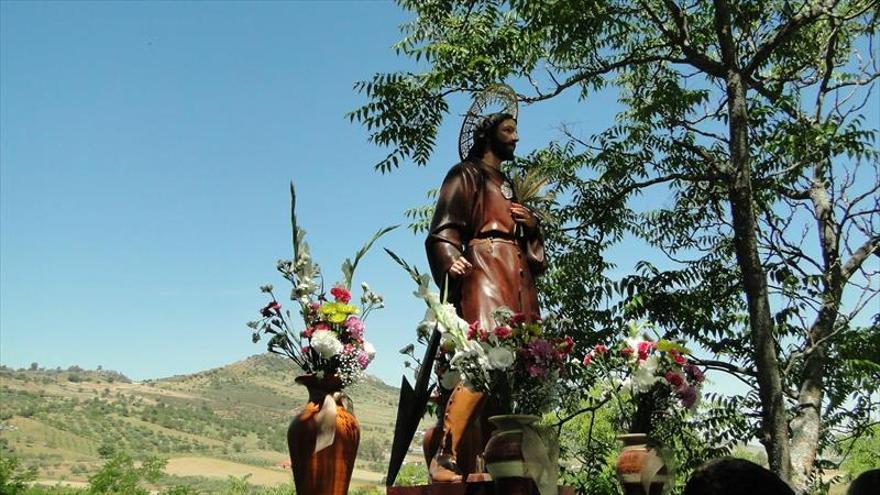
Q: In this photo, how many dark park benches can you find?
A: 0